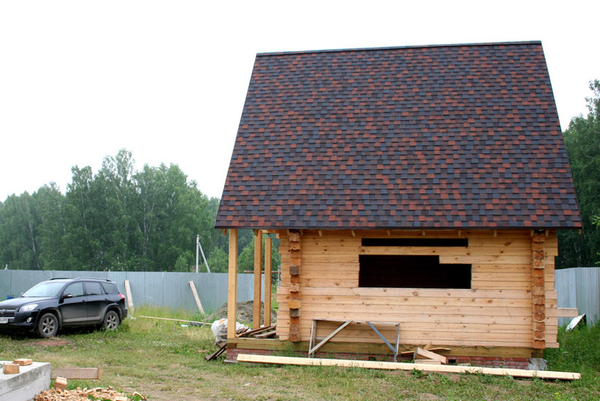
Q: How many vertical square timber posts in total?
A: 3